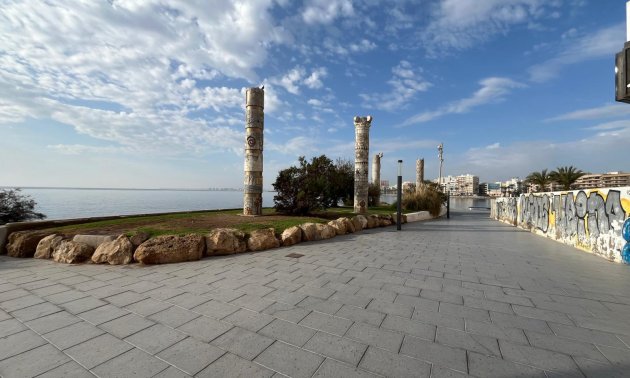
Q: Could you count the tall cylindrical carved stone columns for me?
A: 4